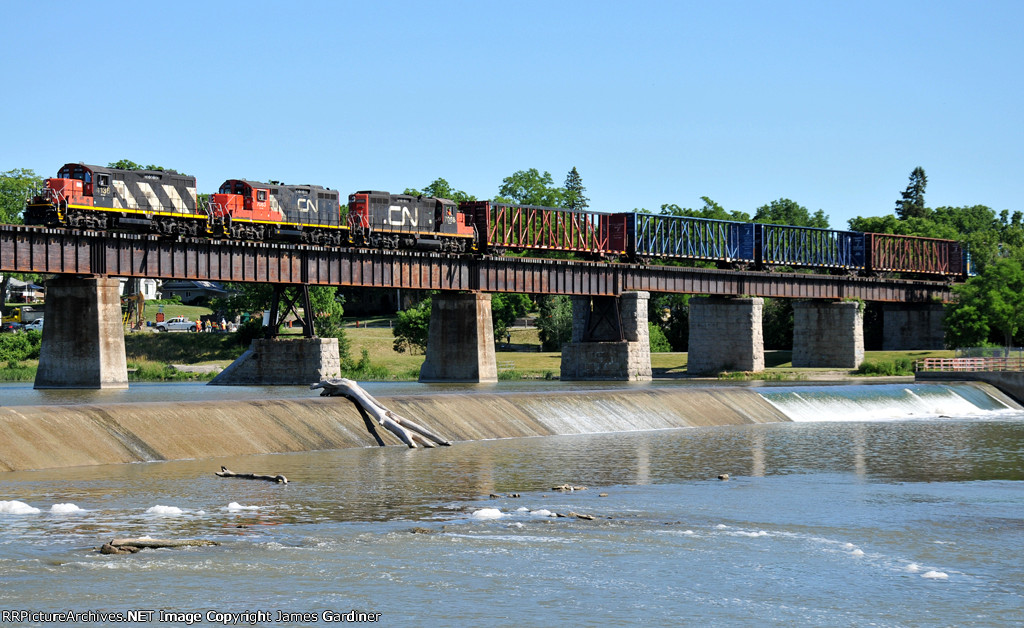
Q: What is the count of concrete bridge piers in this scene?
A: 7